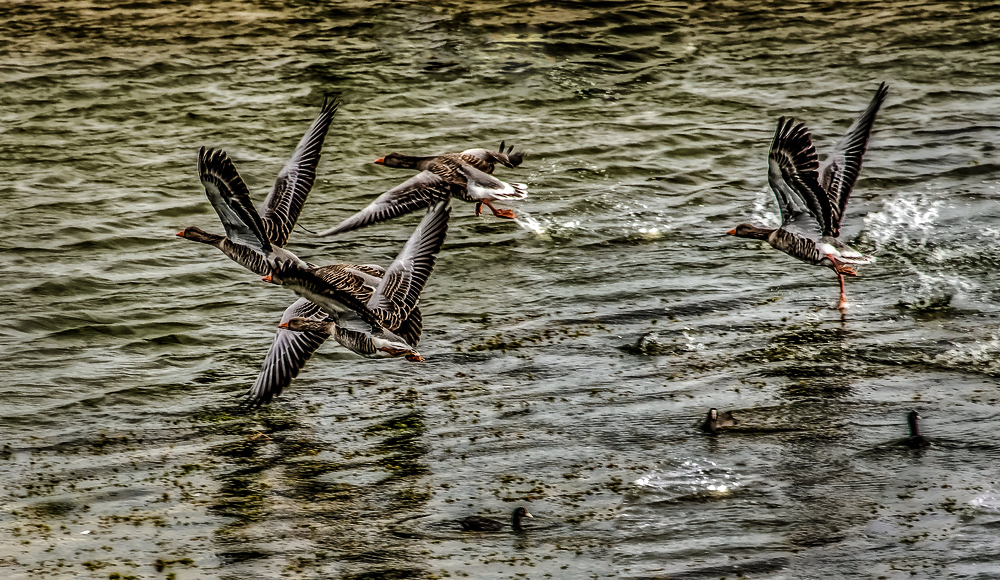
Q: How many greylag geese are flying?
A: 5